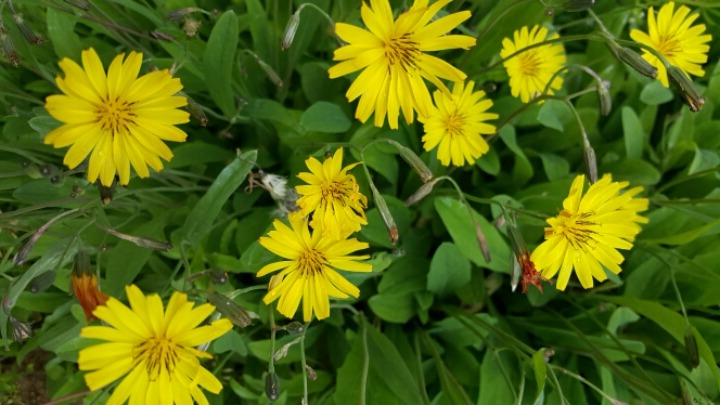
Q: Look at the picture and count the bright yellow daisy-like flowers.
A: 9